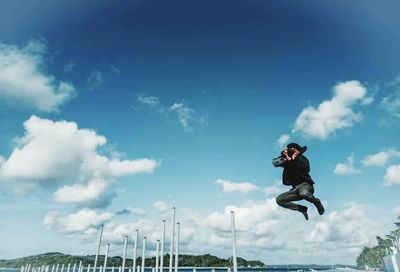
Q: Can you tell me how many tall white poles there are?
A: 10